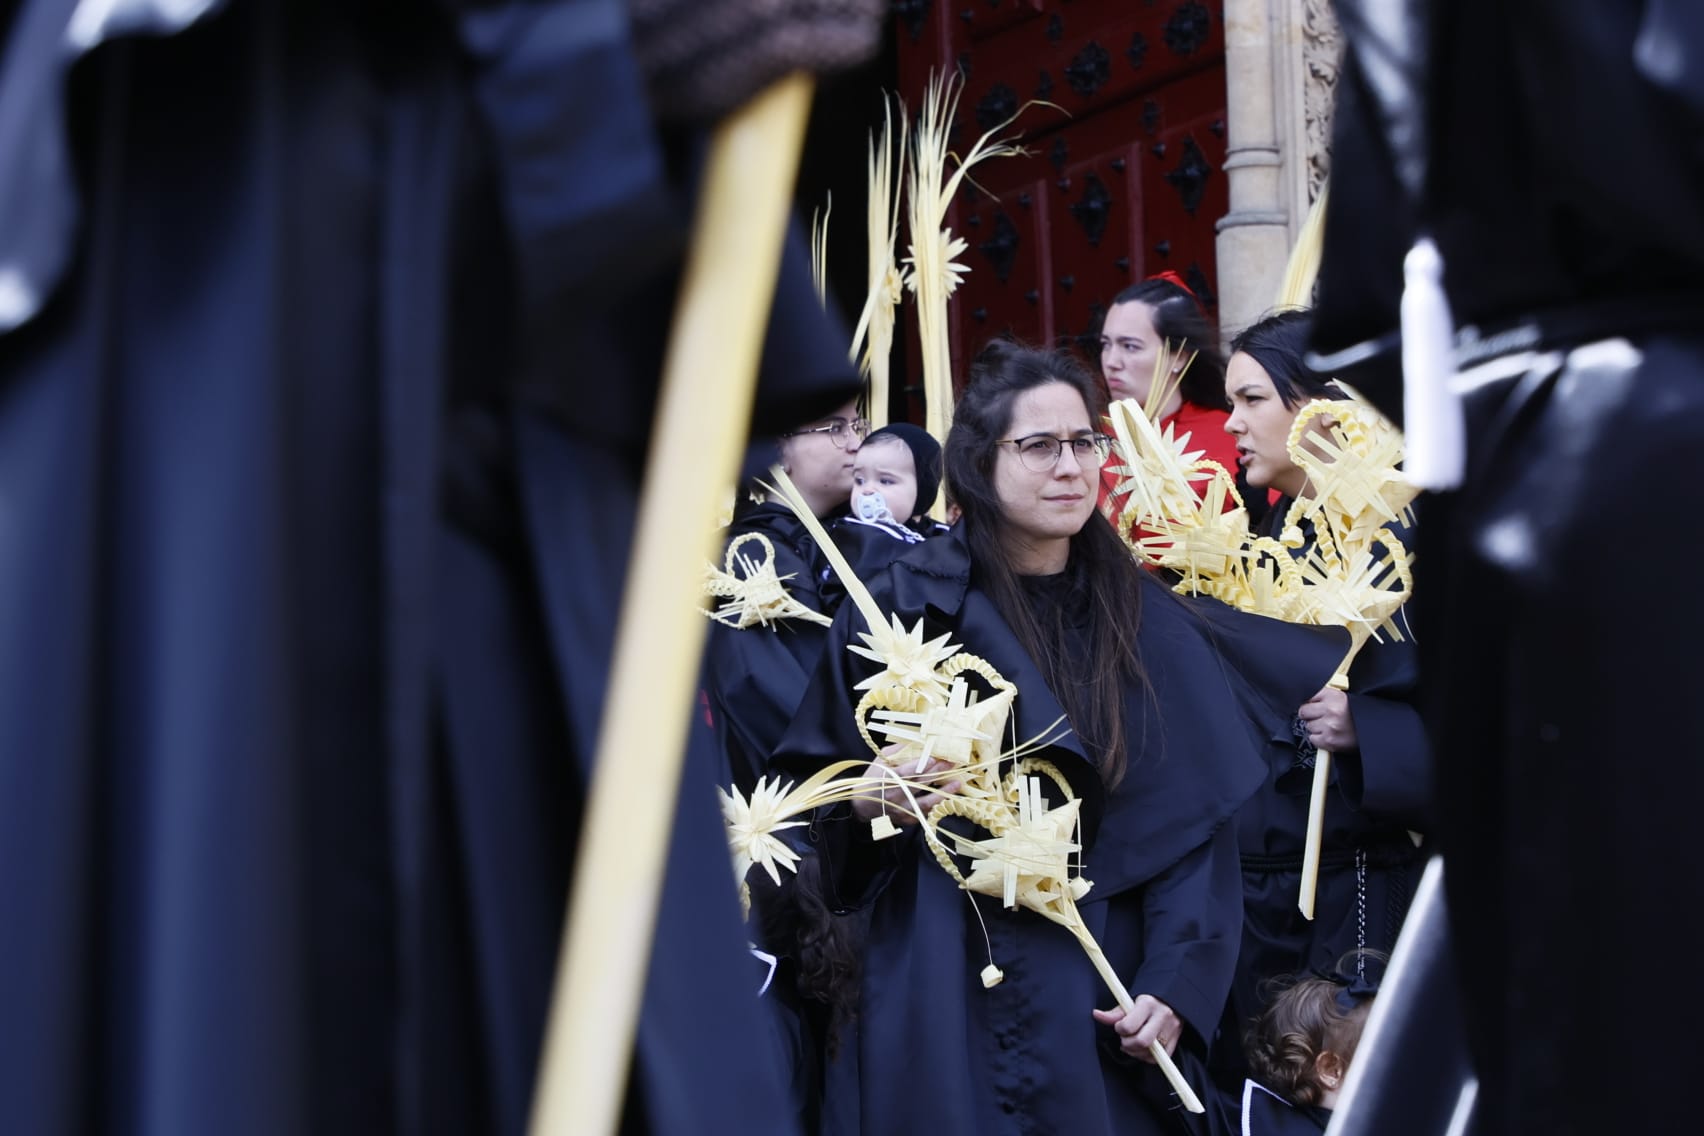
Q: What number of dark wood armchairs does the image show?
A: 0